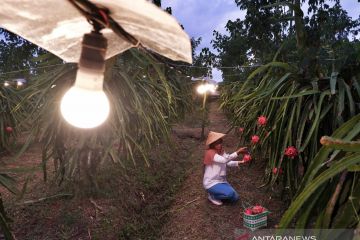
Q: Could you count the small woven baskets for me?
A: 1